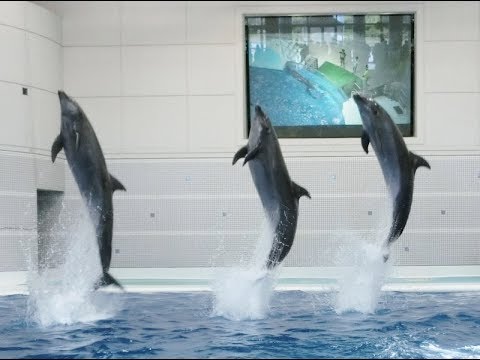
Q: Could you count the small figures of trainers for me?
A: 3